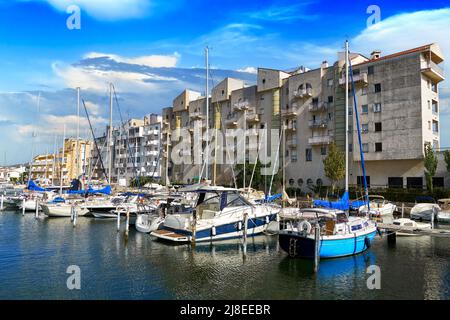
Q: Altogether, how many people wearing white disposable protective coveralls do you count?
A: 0